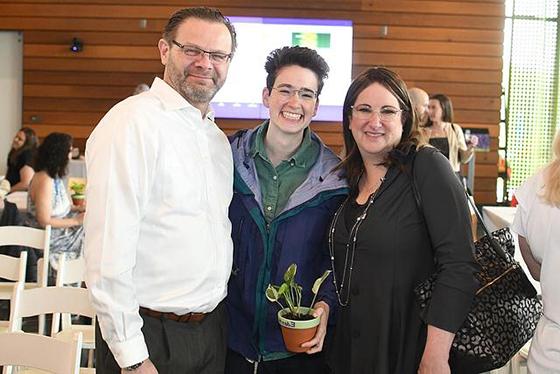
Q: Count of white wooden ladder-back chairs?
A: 5